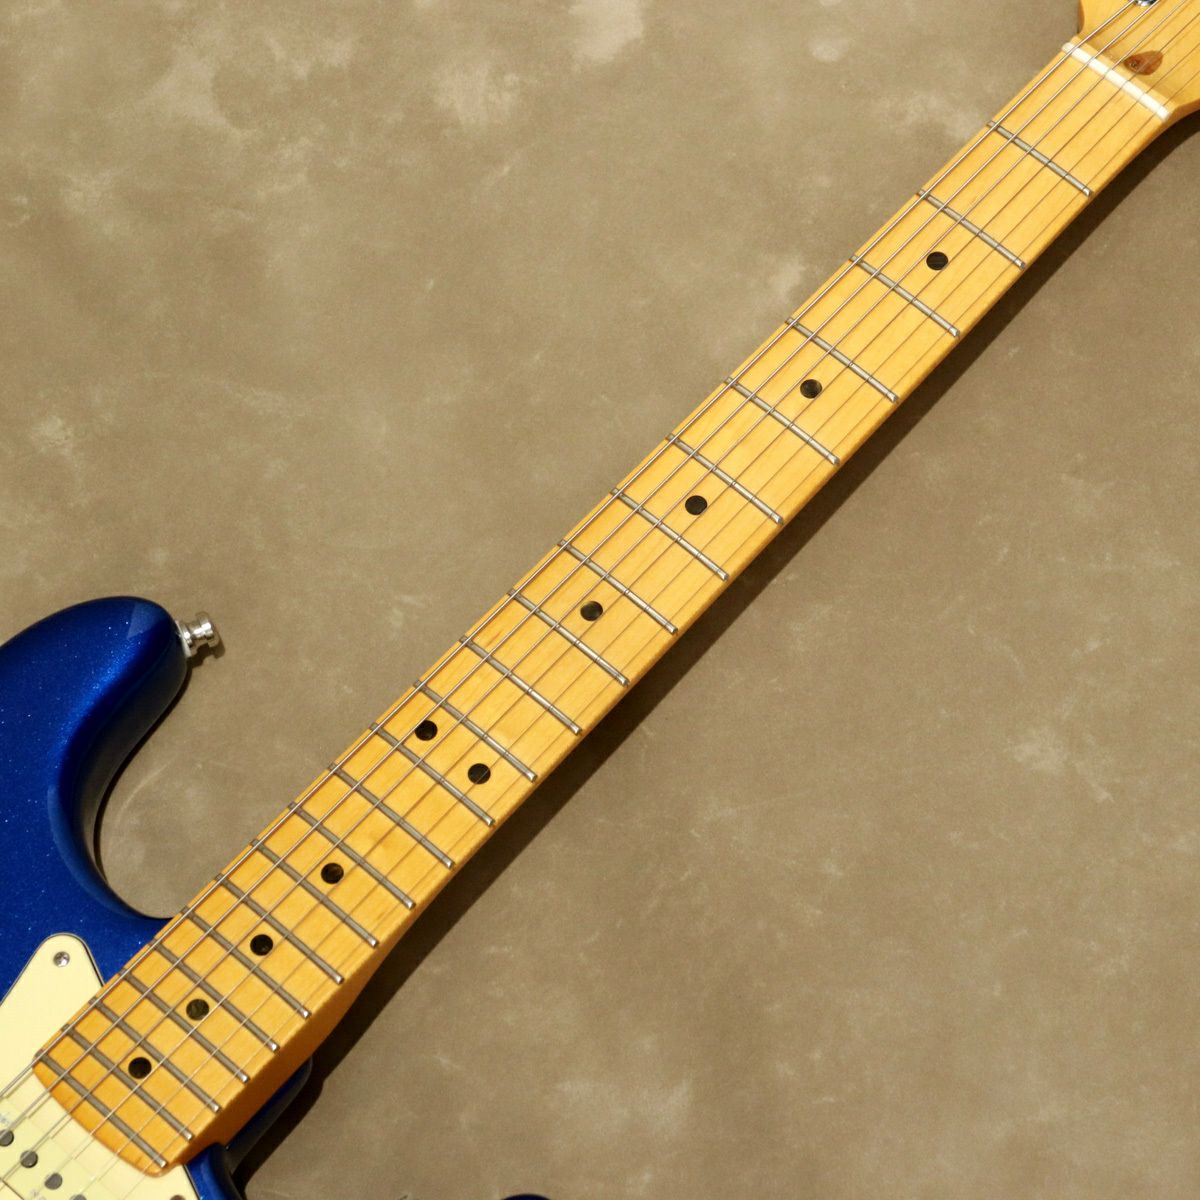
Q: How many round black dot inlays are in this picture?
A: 10